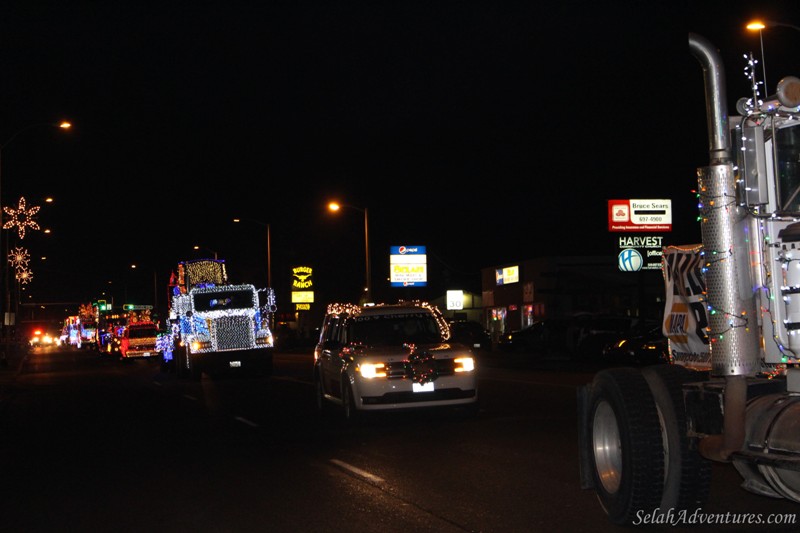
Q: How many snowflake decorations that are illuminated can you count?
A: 3